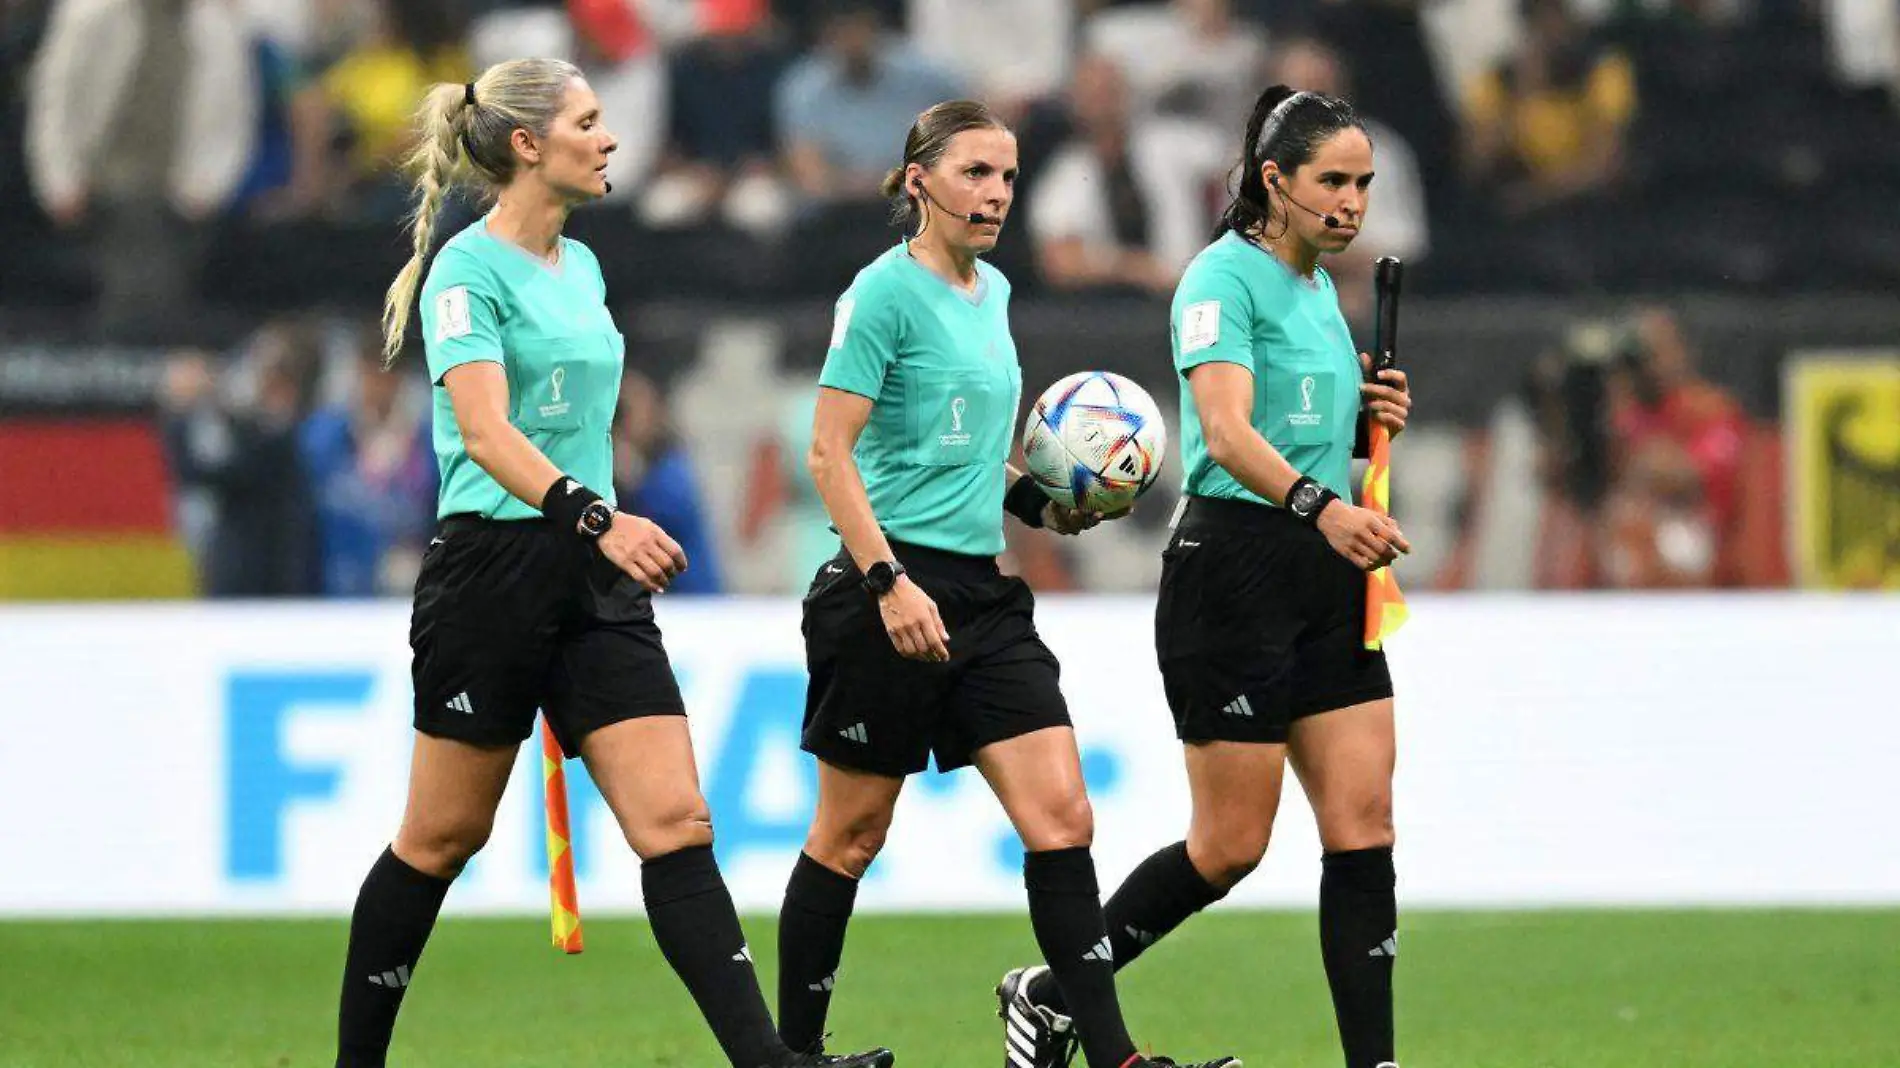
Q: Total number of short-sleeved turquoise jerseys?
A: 3